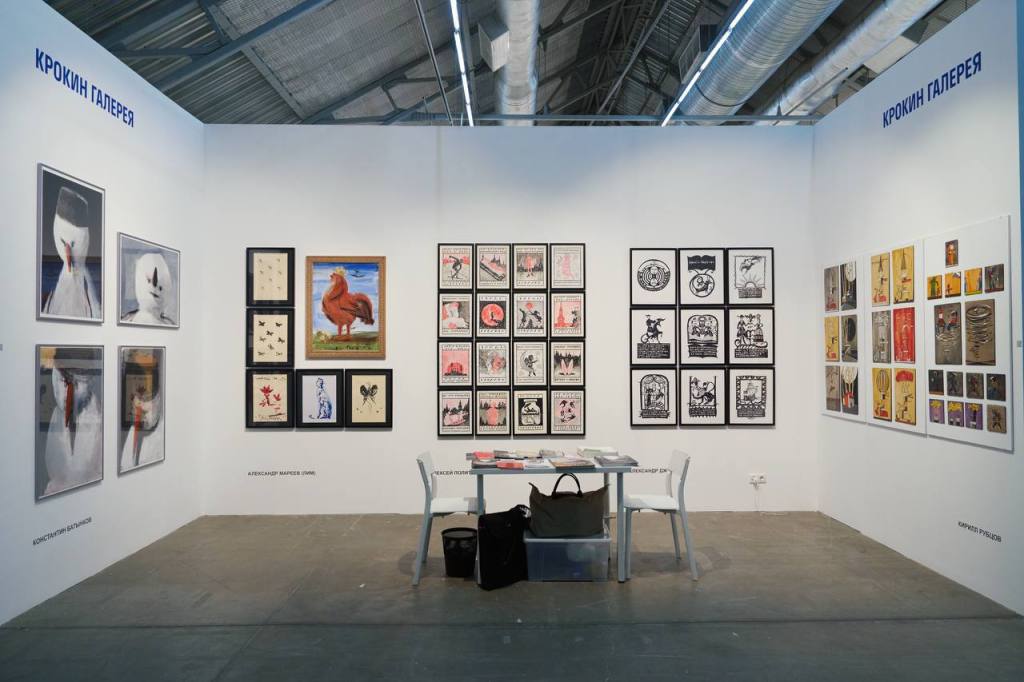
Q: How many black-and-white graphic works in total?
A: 9